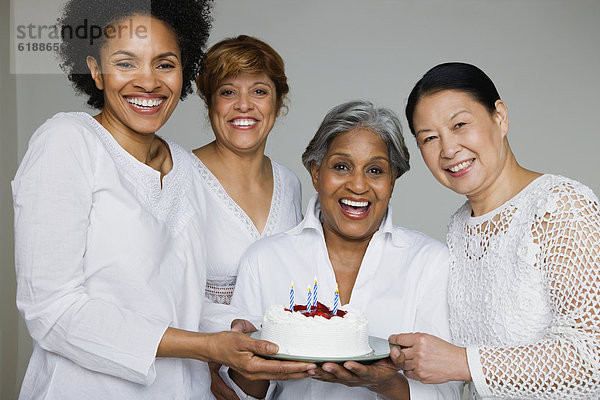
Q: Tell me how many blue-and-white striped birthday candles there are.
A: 4